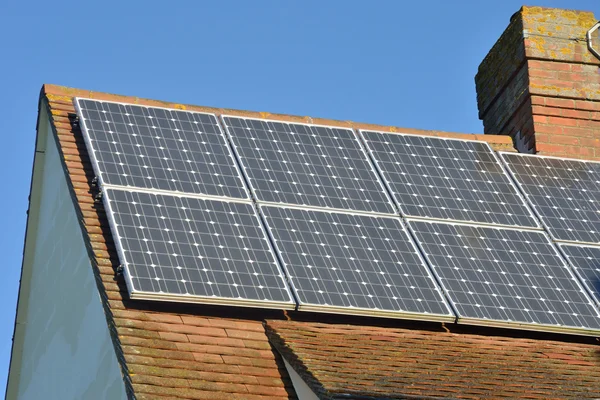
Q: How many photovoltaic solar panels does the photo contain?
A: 8